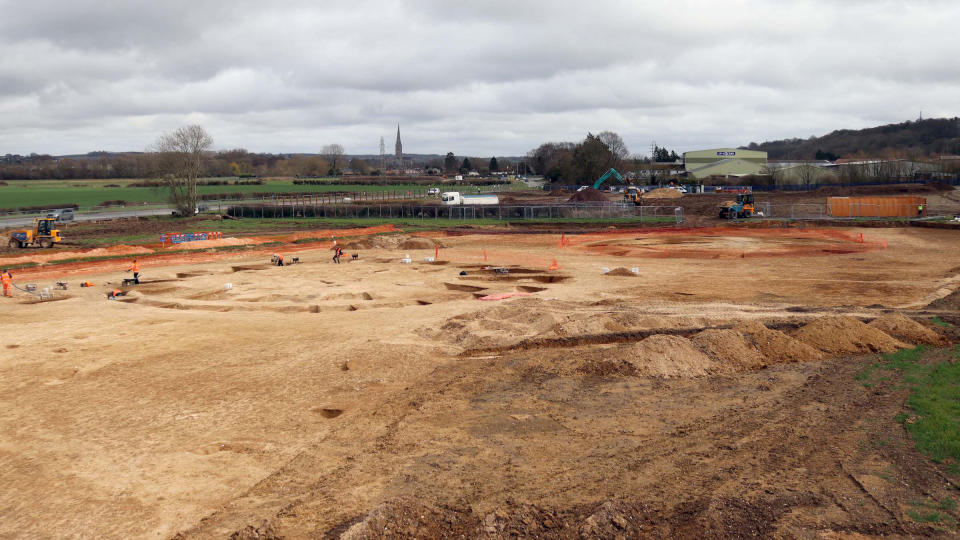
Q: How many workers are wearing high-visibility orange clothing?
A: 5